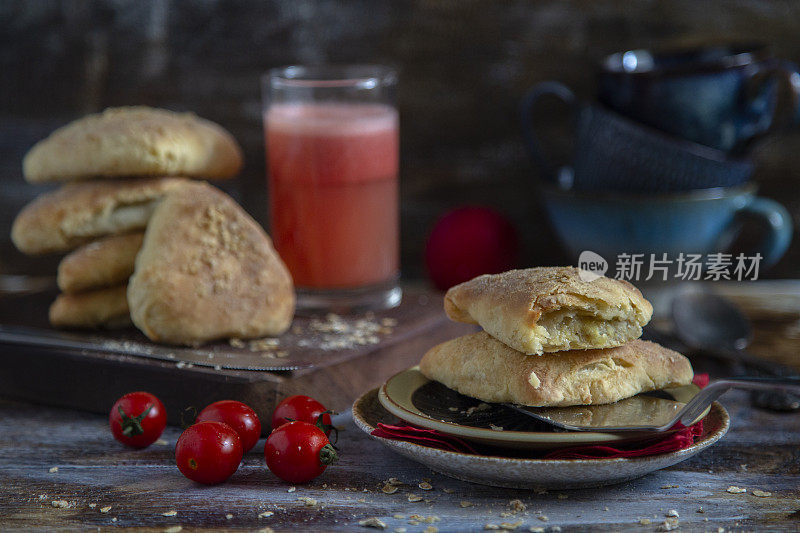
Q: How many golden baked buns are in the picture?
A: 7